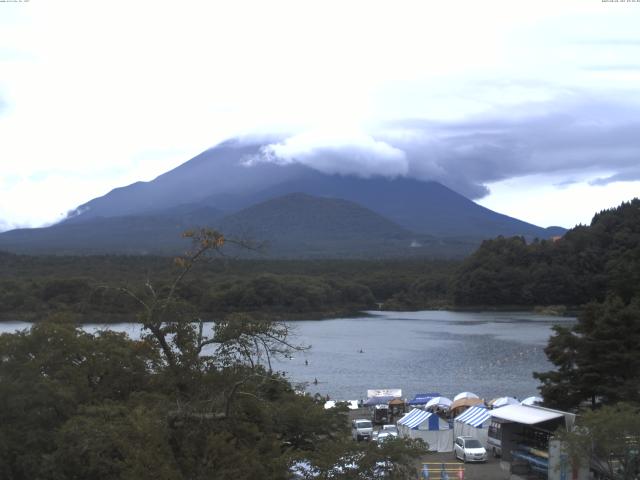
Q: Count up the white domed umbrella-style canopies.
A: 4